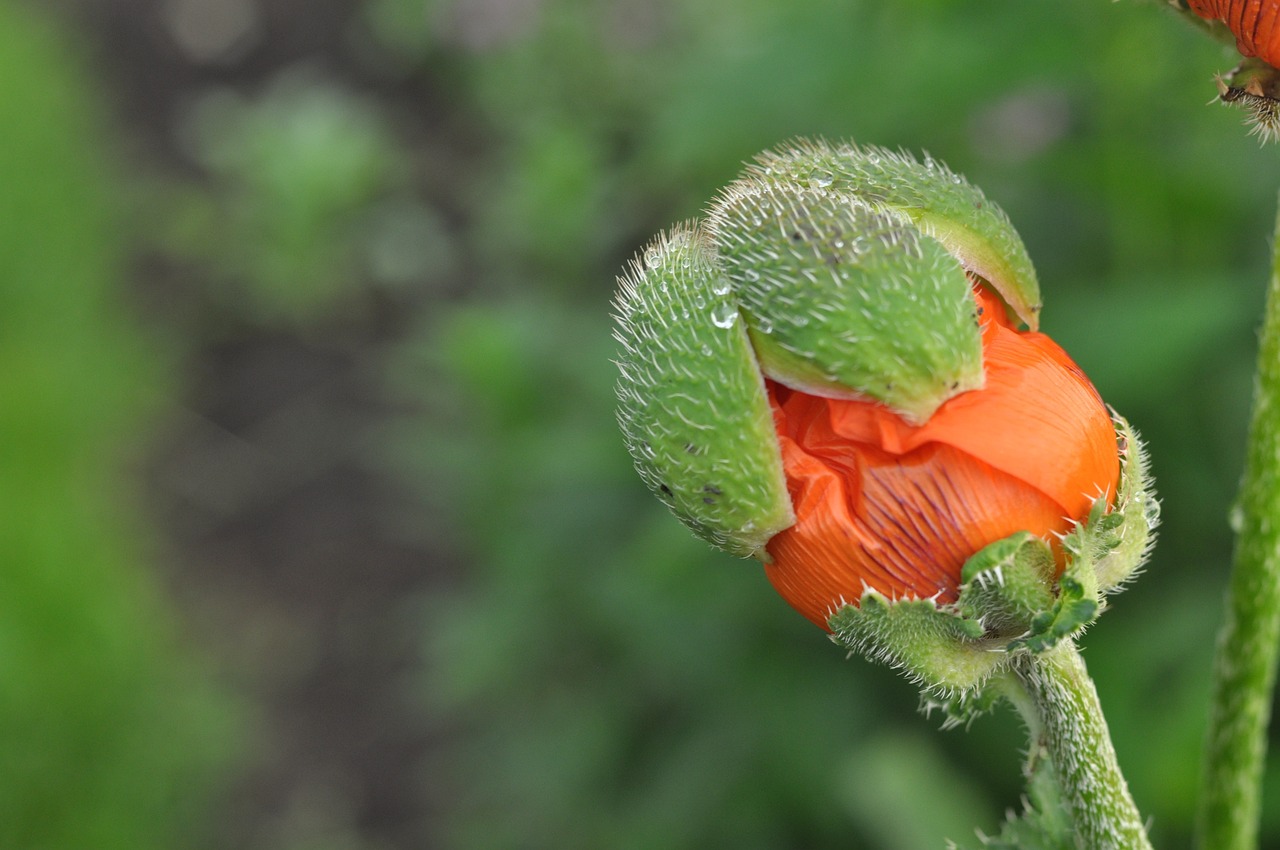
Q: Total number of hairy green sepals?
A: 3